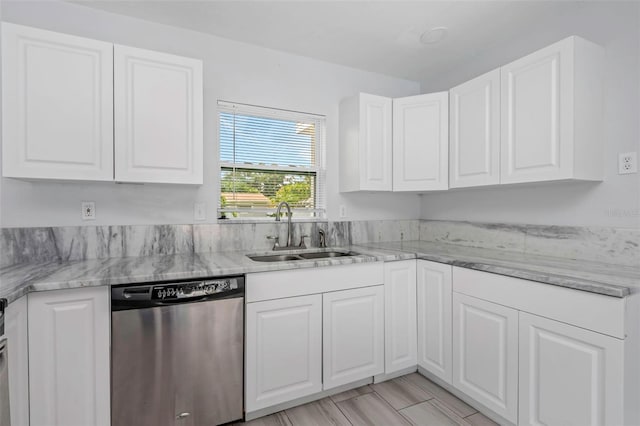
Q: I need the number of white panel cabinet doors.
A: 14